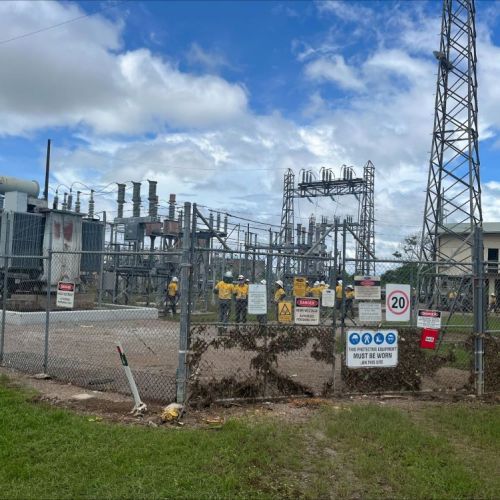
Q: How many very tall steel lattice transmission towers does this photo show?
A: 1